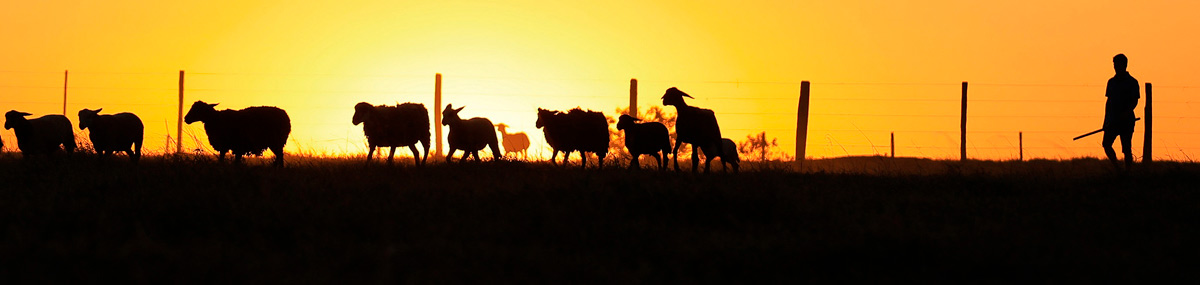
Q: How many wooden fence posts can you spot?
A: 9